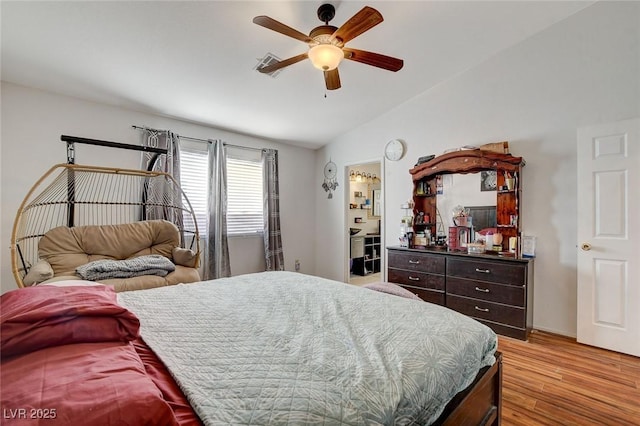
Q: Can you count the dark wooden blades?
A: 5